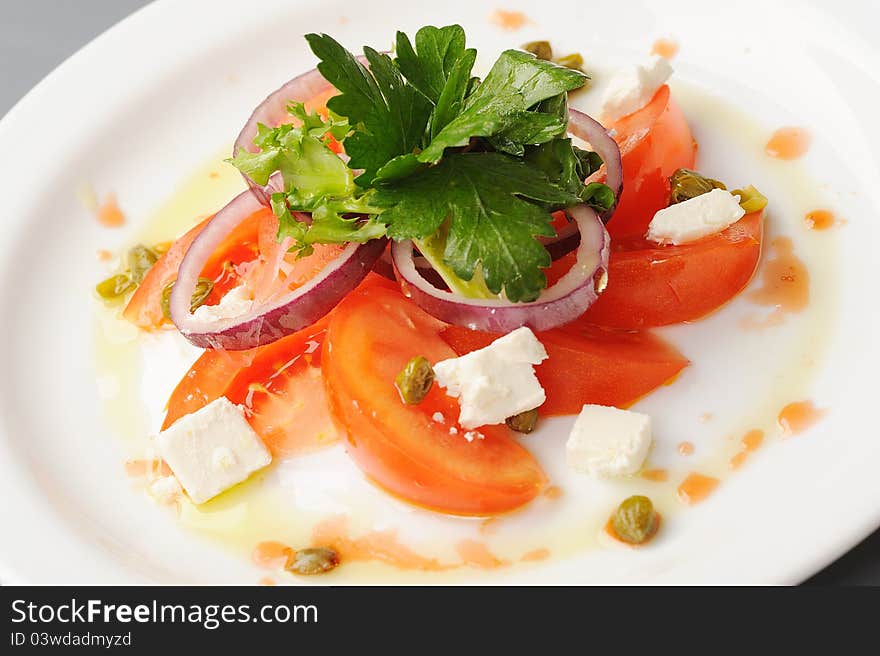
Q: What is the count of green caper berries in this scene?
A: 11